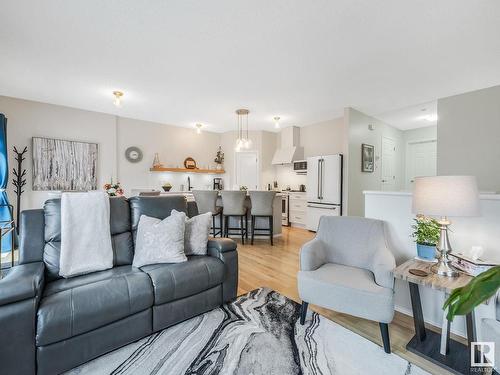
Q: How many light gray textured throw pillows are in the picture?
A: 2